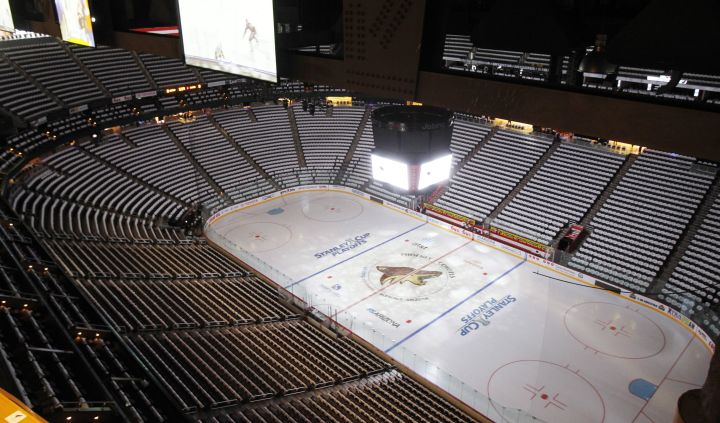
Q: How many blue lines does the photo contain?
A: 2